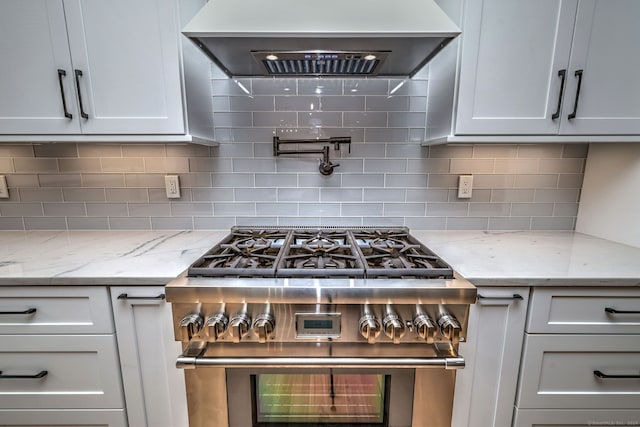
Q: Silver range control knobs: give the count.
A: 8